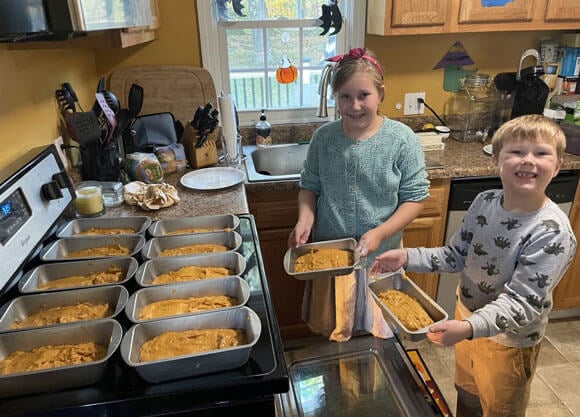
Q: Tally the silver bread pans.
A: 12